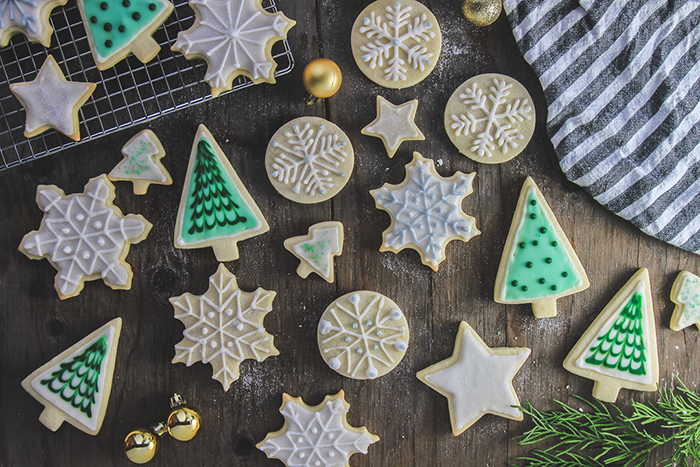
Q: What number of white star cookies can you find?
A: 3